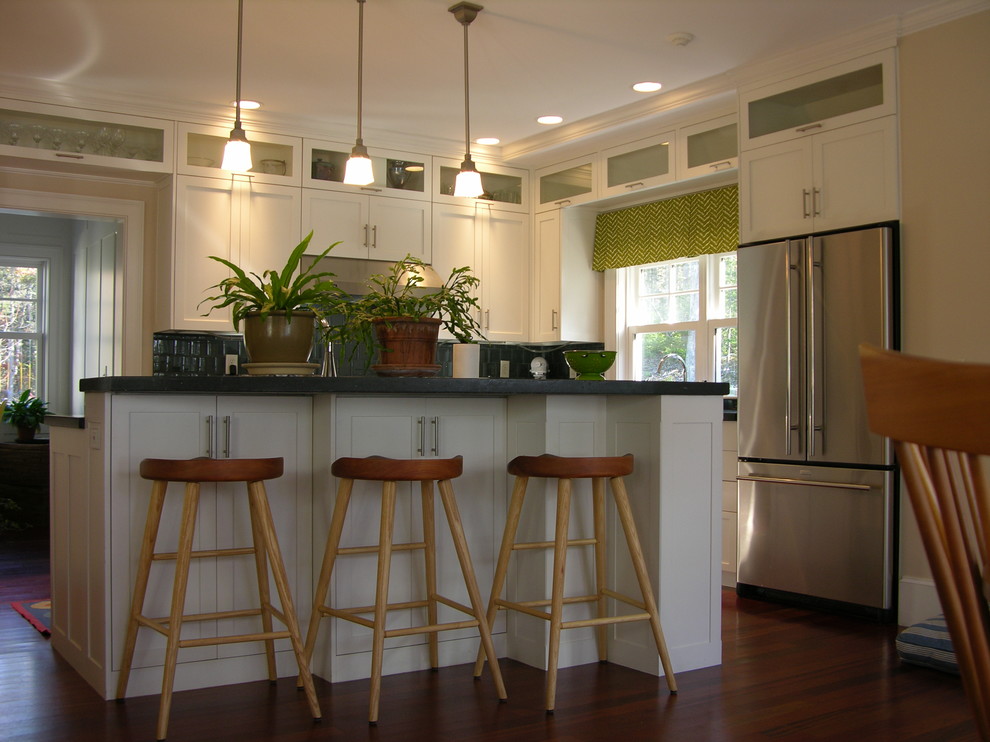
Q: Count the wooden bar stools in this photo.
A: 3